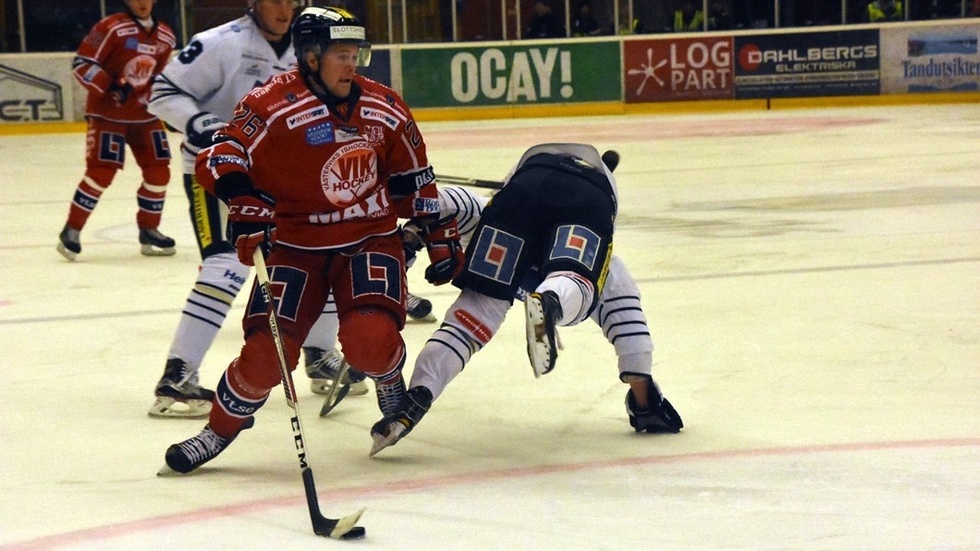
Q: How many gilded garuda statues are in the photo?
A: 0